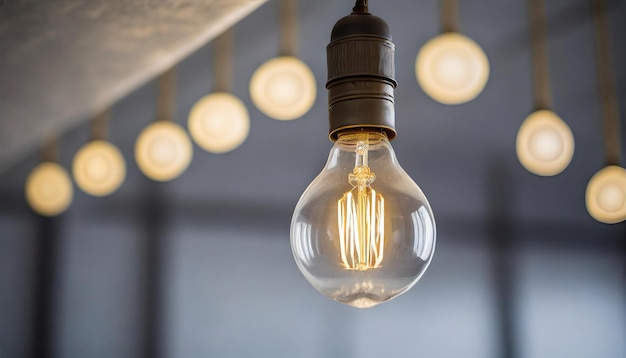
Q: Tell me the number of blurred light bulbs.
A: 8